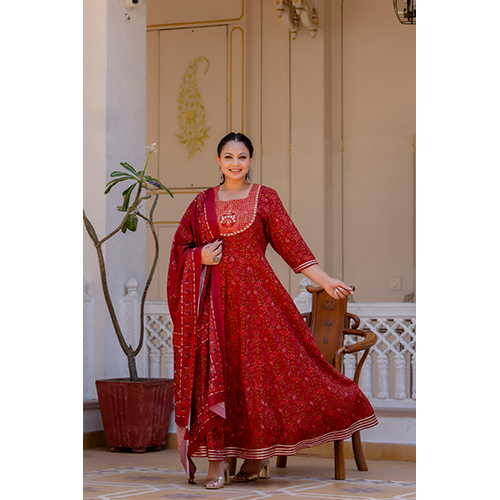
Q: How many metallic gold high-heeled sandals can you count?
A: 2